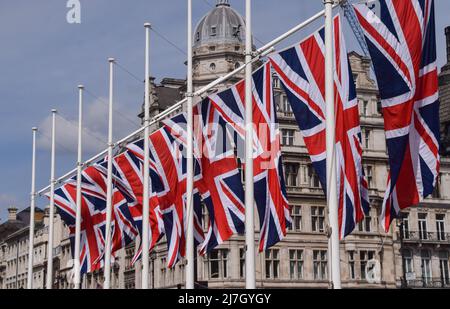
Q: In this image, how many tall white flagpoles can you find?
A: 8